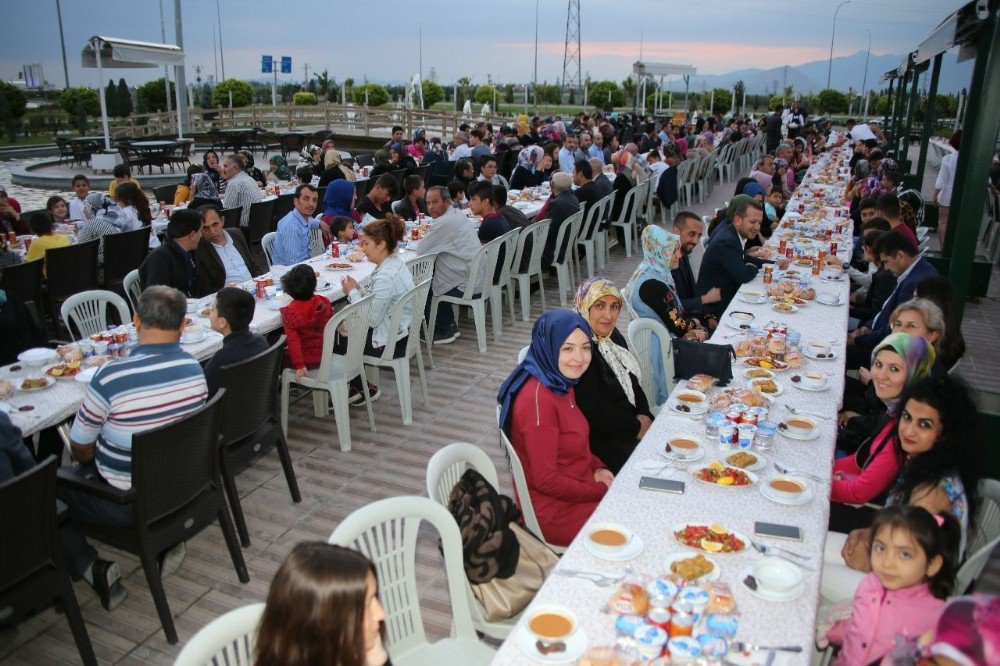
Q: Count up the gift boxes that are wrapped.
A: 0